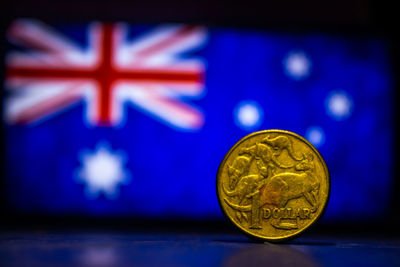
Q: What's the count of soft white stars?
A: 5